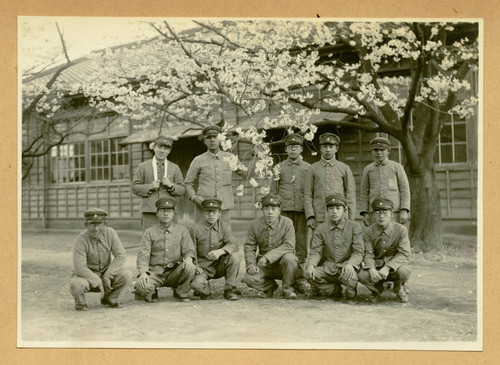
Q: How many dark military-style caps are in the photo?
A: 11